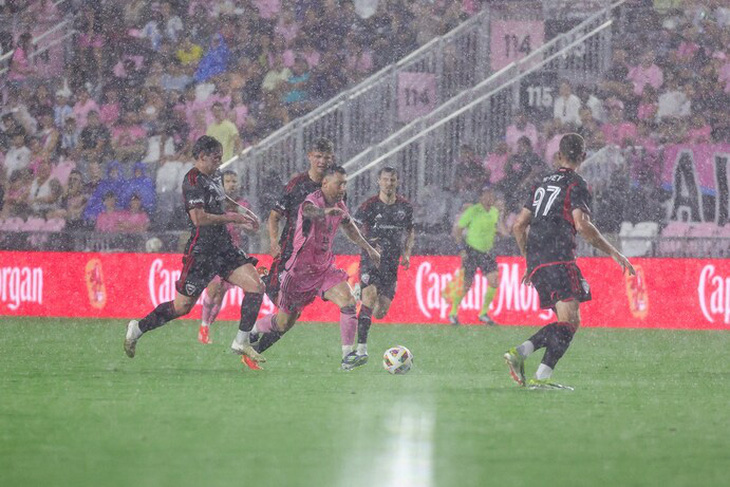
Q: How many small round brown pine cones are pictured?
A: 0